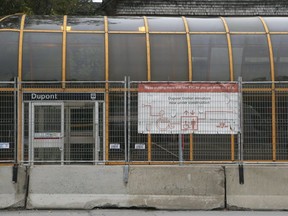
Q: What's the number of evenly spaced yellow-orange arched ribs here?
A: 7